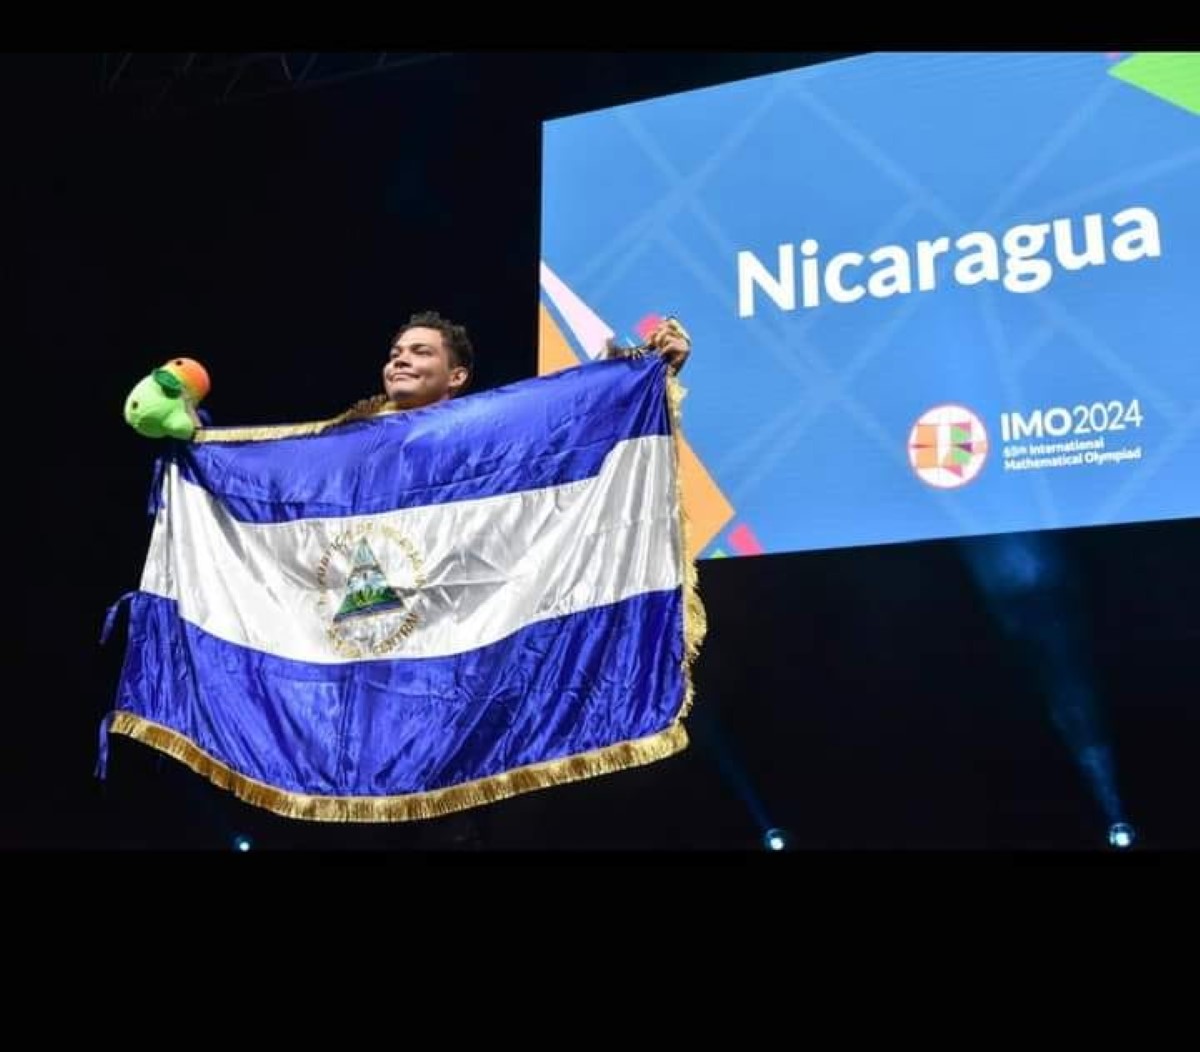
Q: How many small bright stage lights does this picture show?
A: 3